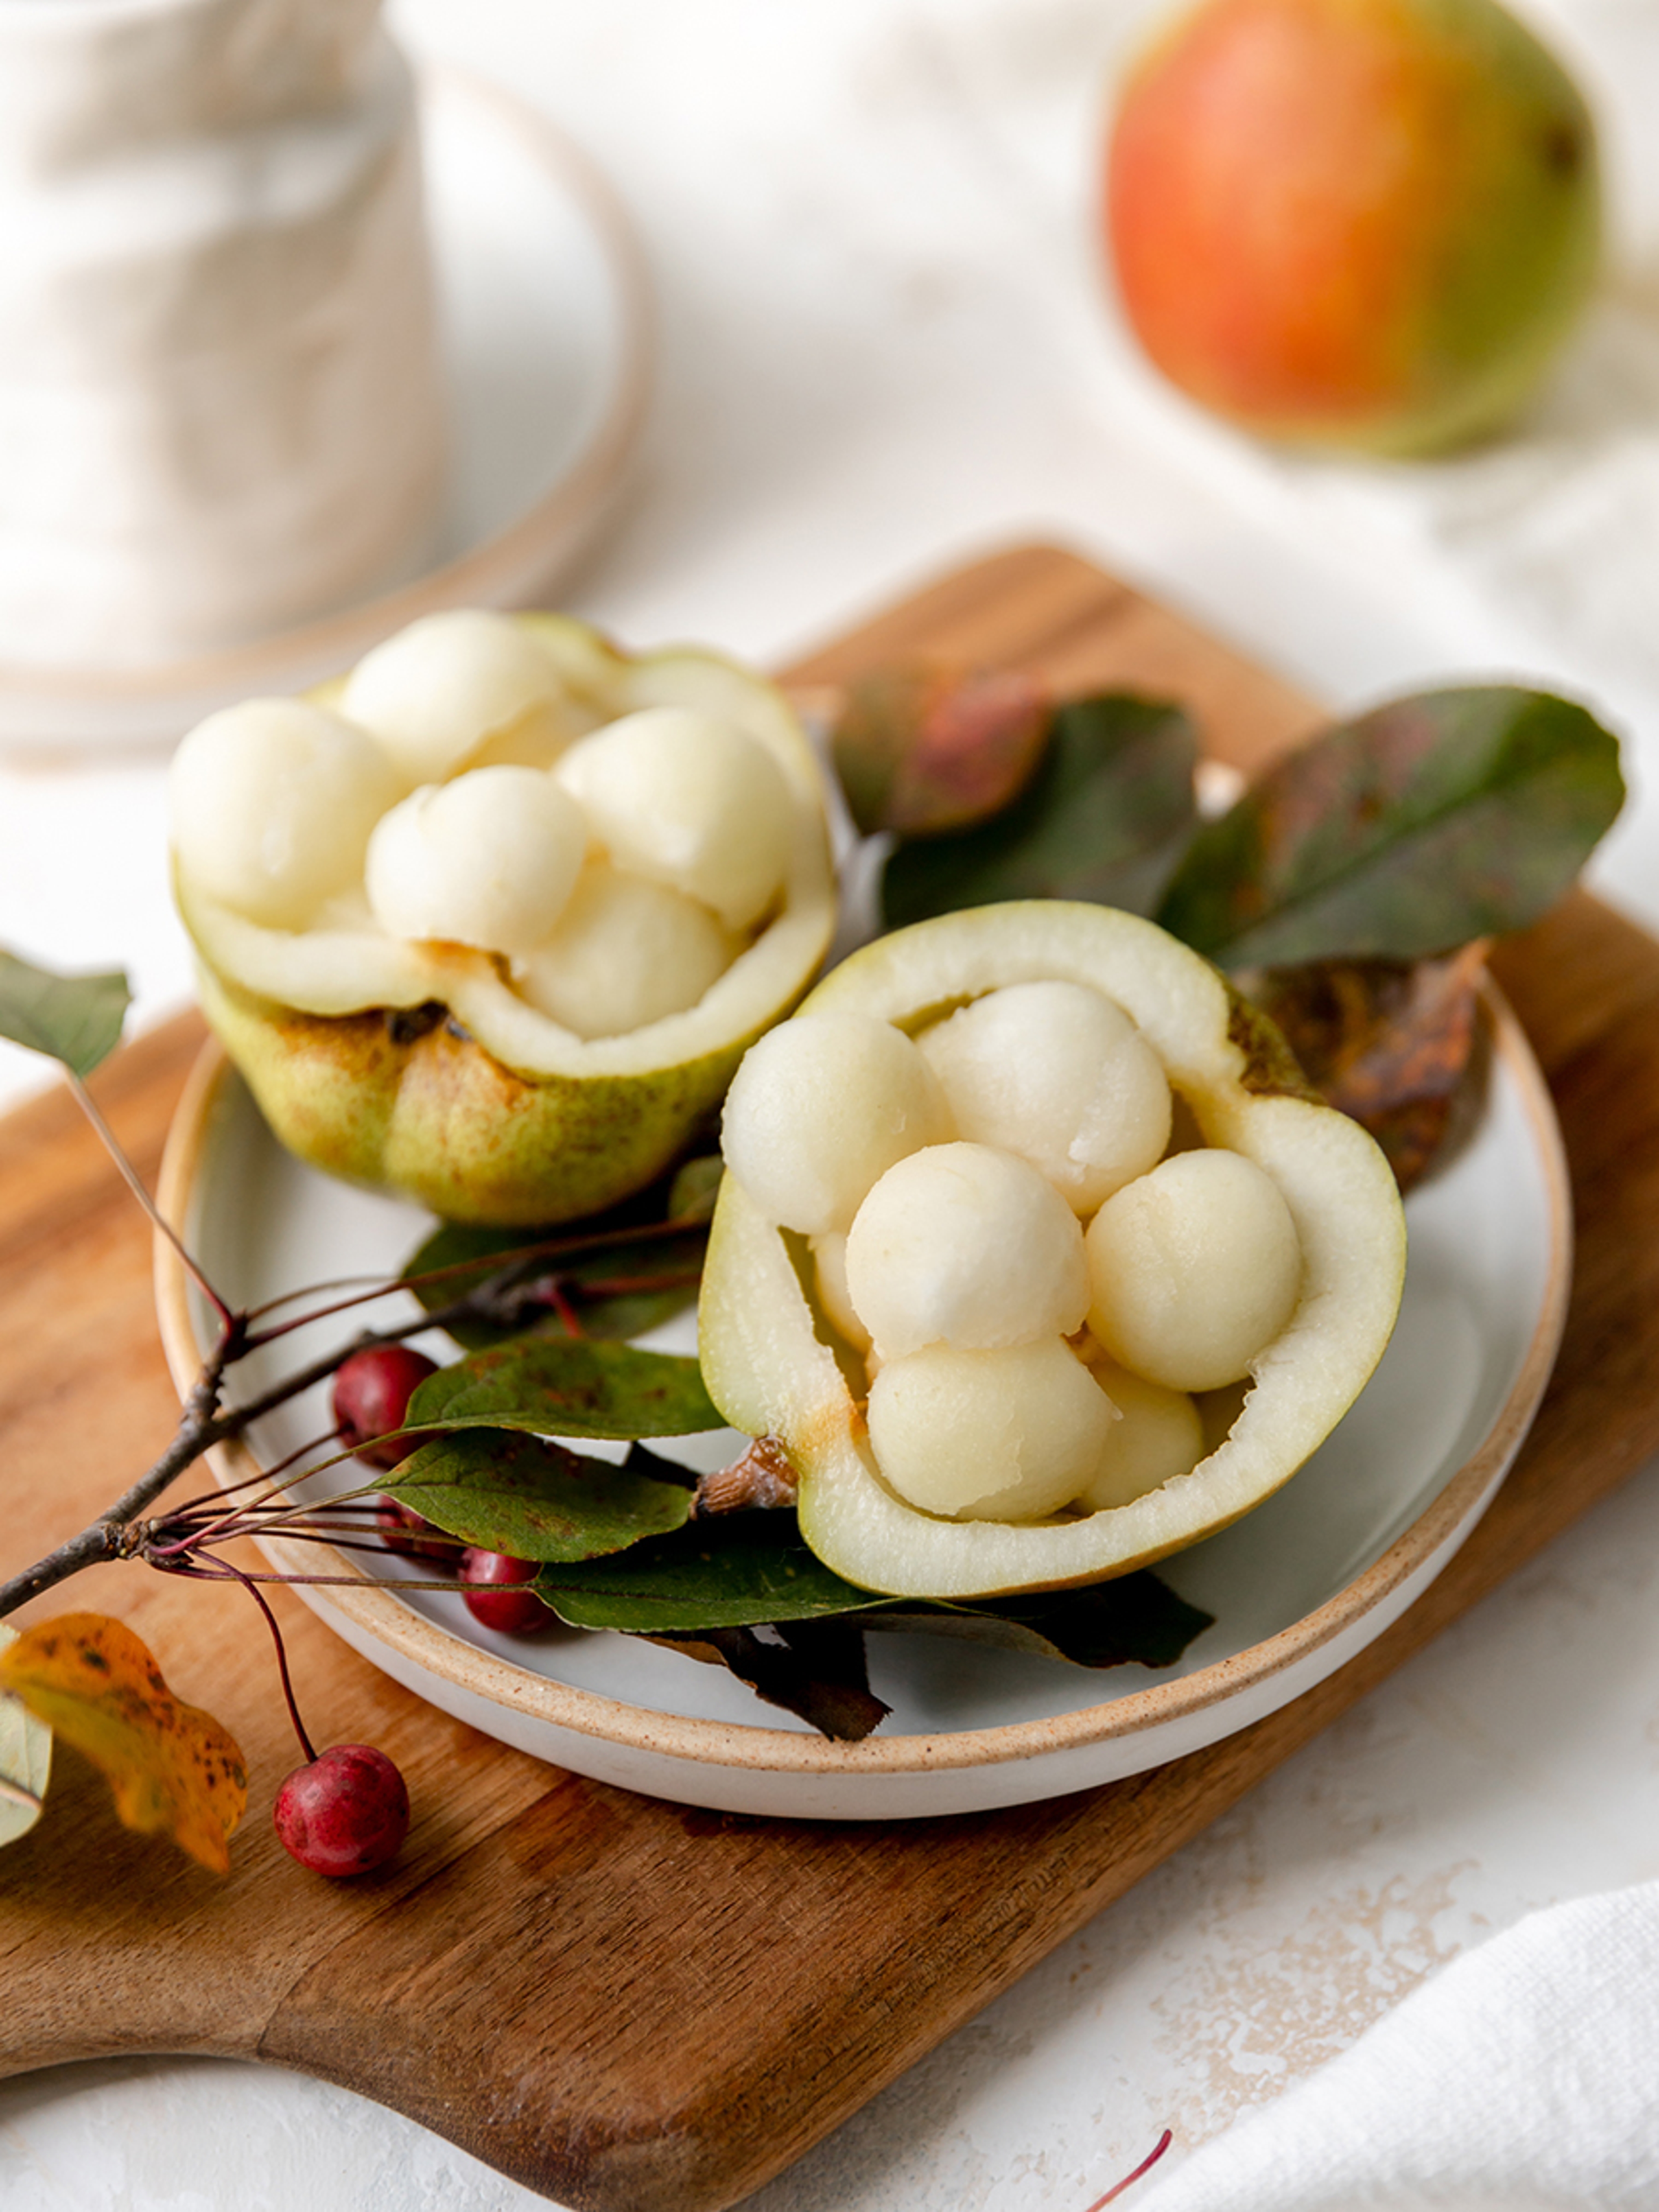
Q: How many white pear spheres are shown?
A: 12